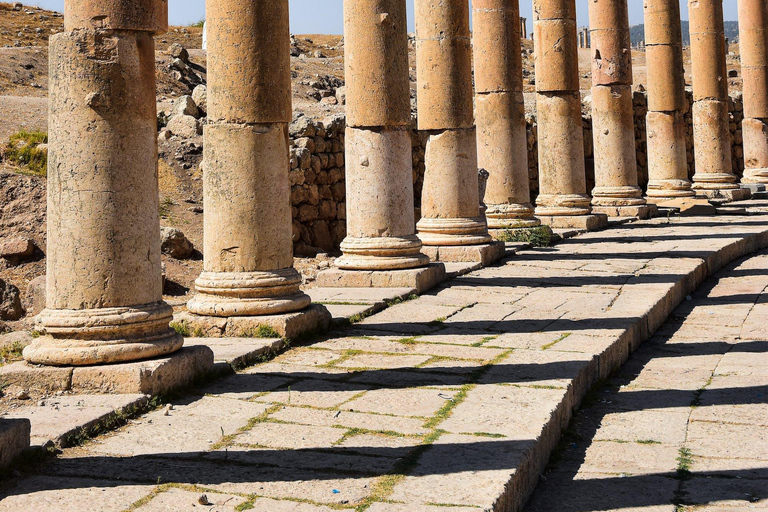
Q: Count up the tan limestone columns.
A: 10